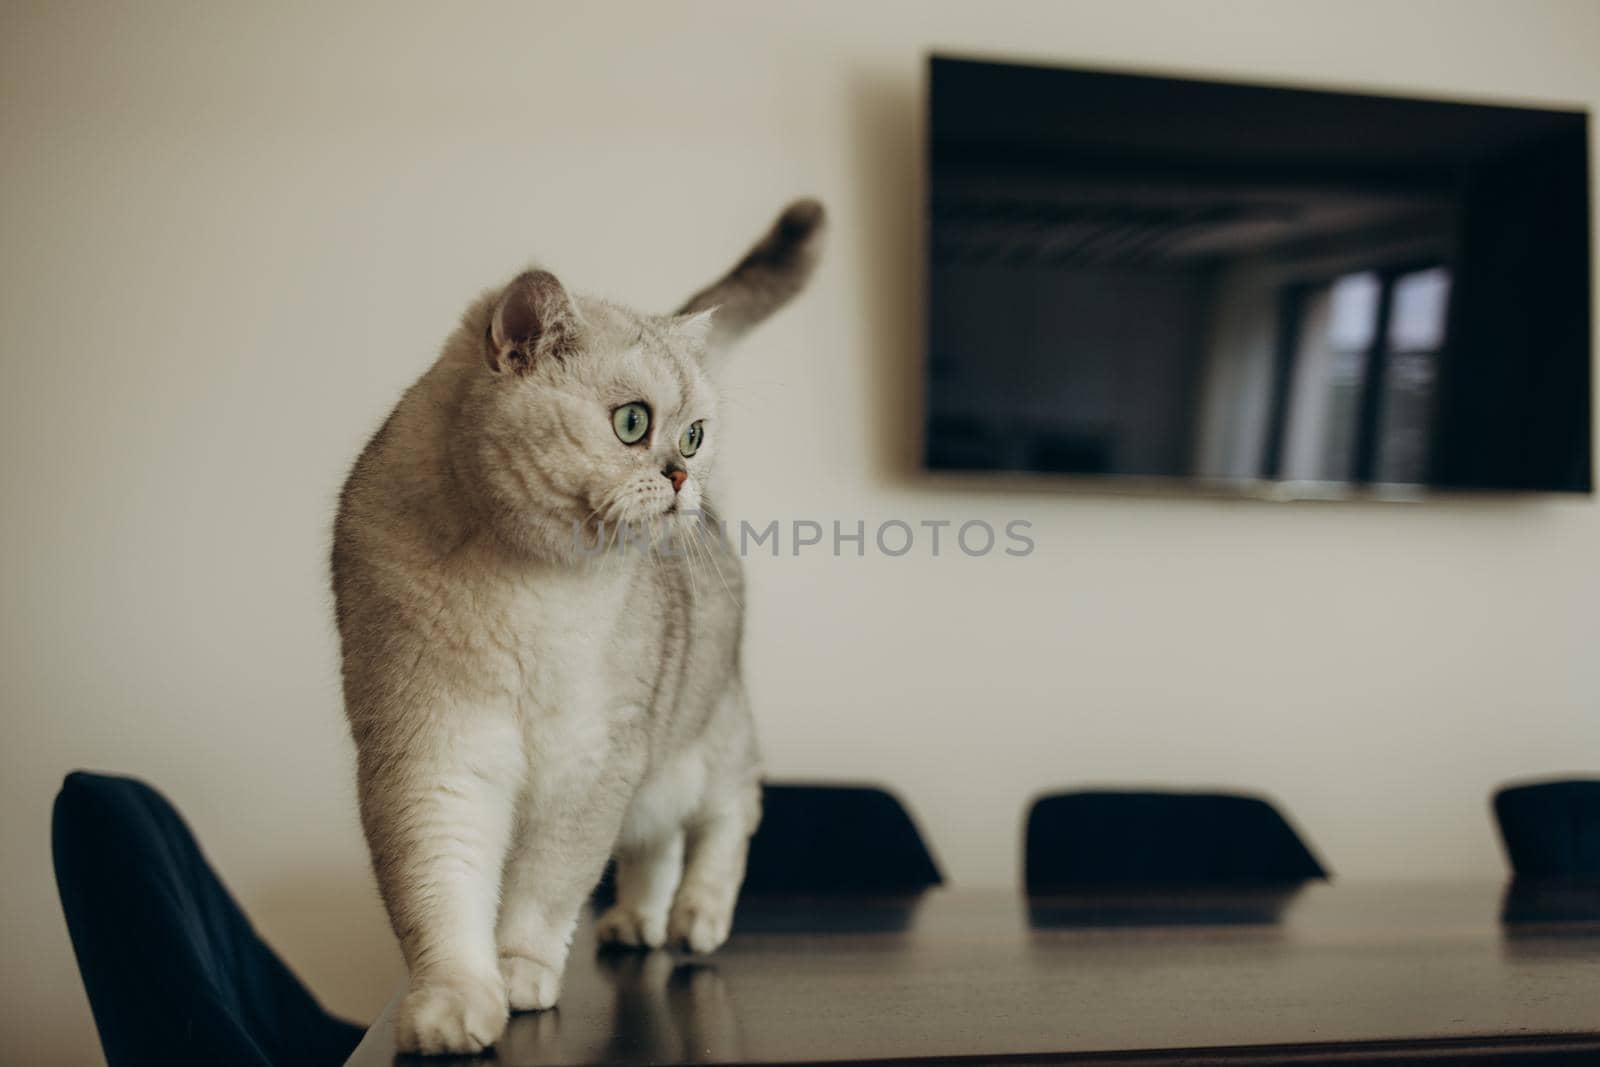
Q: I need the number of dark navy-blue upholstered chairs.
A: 4